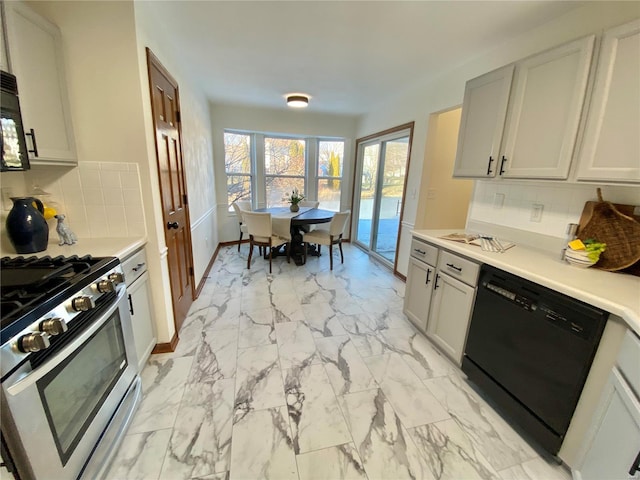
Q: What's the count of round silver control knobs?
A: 5